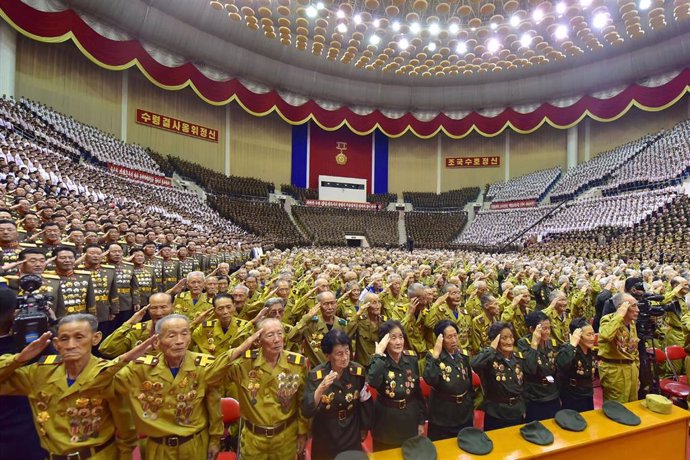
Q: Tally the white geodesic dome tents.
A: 0